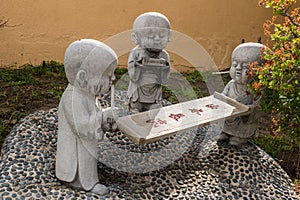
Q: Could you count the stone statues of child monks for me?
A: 3